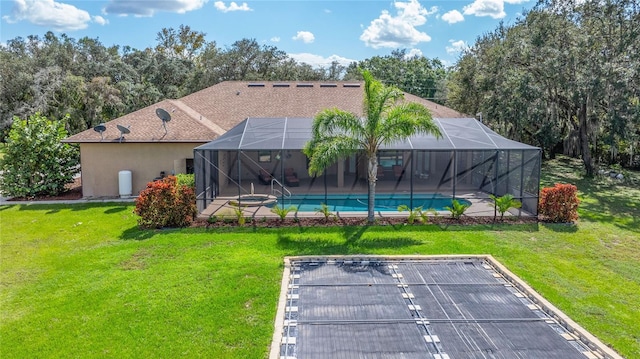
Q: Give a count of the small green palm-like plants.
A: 6